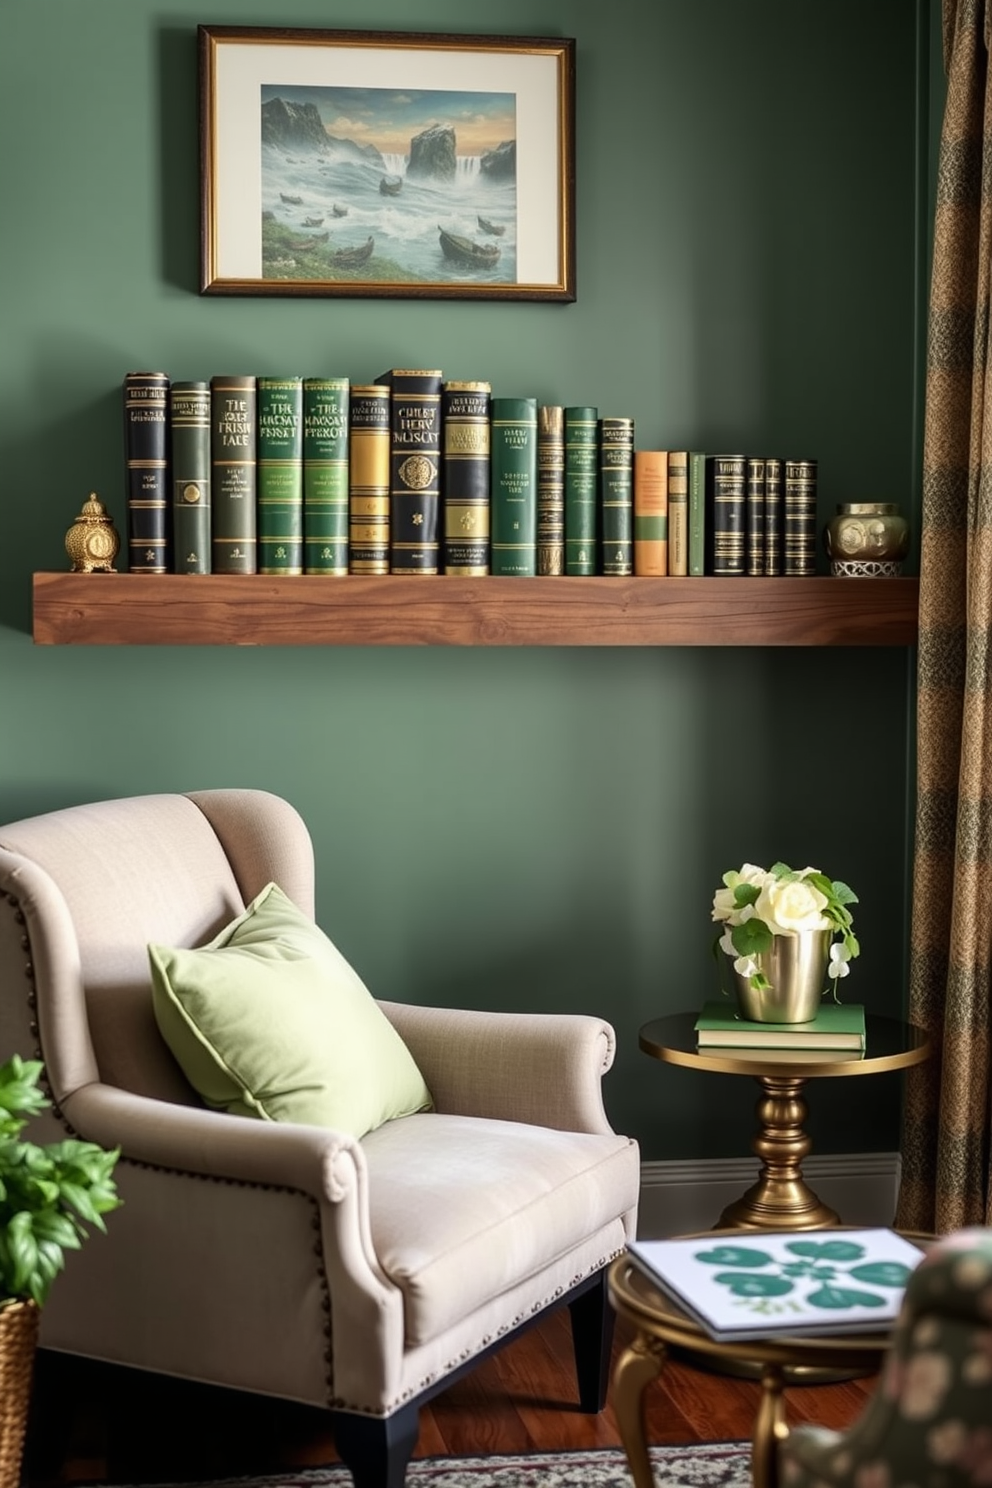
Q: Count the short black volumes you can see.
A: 4